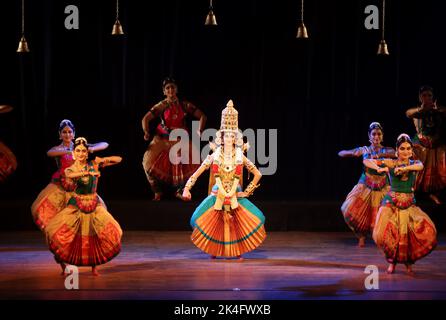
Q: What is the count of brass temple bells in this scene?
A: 5